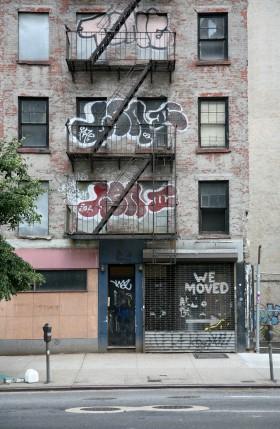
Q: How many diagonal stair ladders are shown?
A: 3